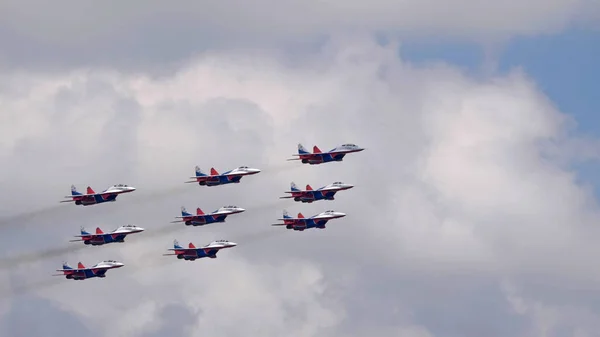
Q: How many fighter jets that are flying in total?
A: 9